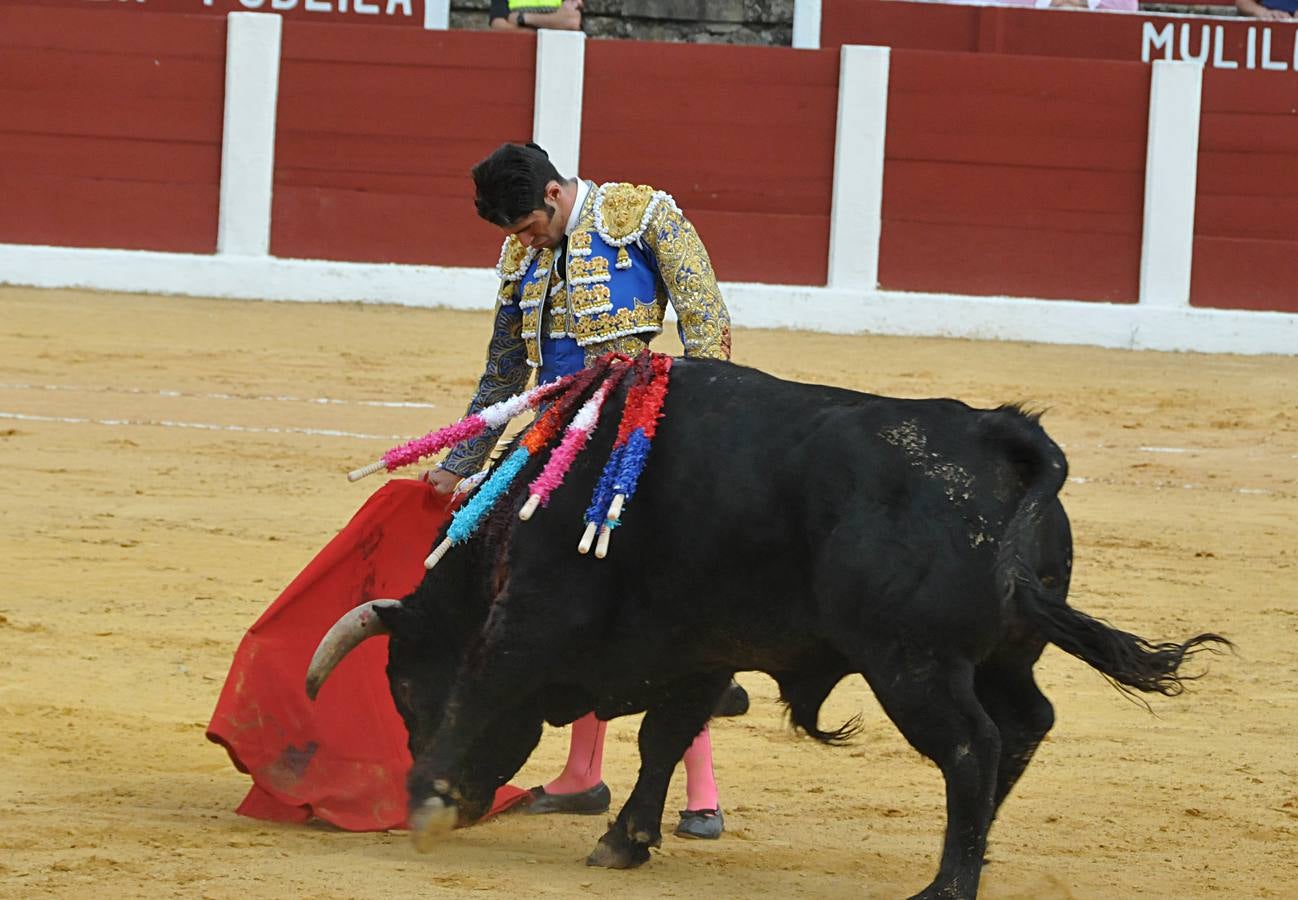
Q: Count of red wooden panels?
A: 5